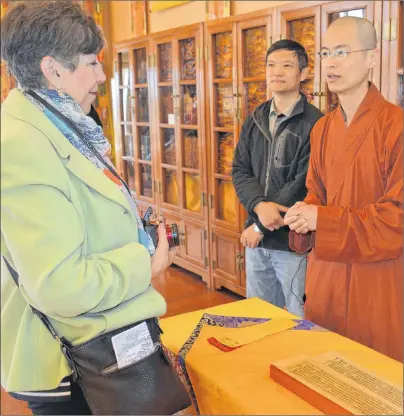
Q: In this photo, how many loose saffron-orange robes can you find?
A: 1